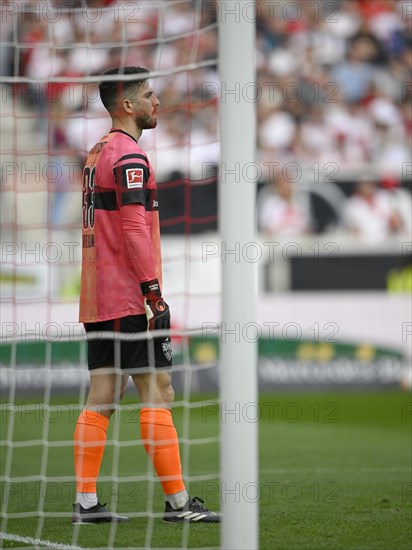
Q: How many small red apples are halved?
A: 0